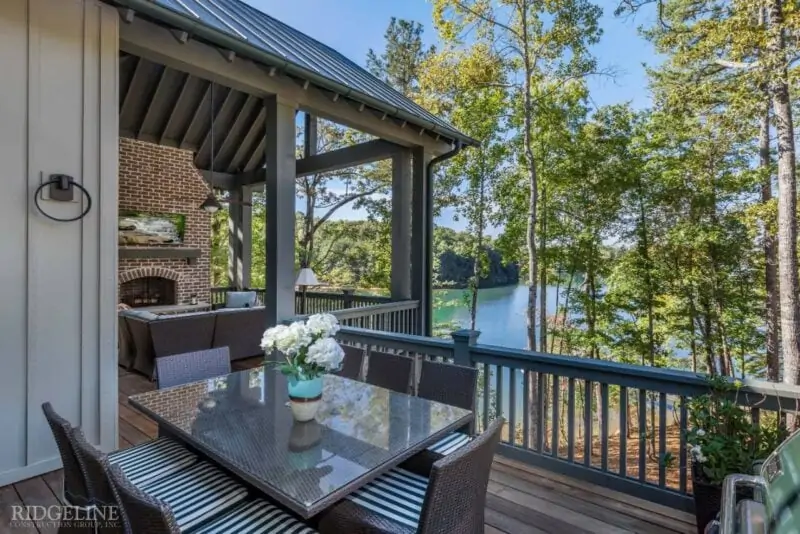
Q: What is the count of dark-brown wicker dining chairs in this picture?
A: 8